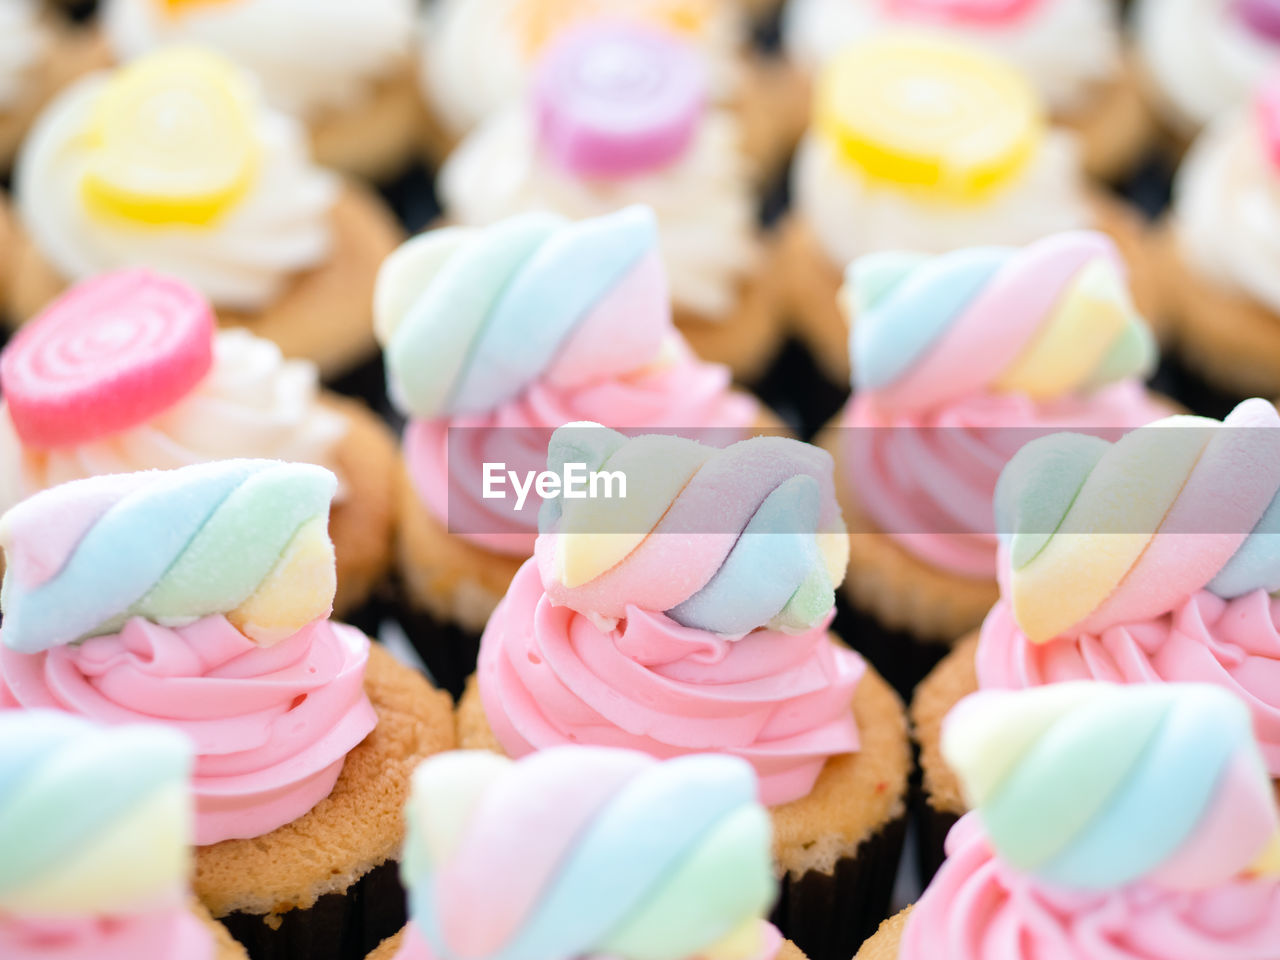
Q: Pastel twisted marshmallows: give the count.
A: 8